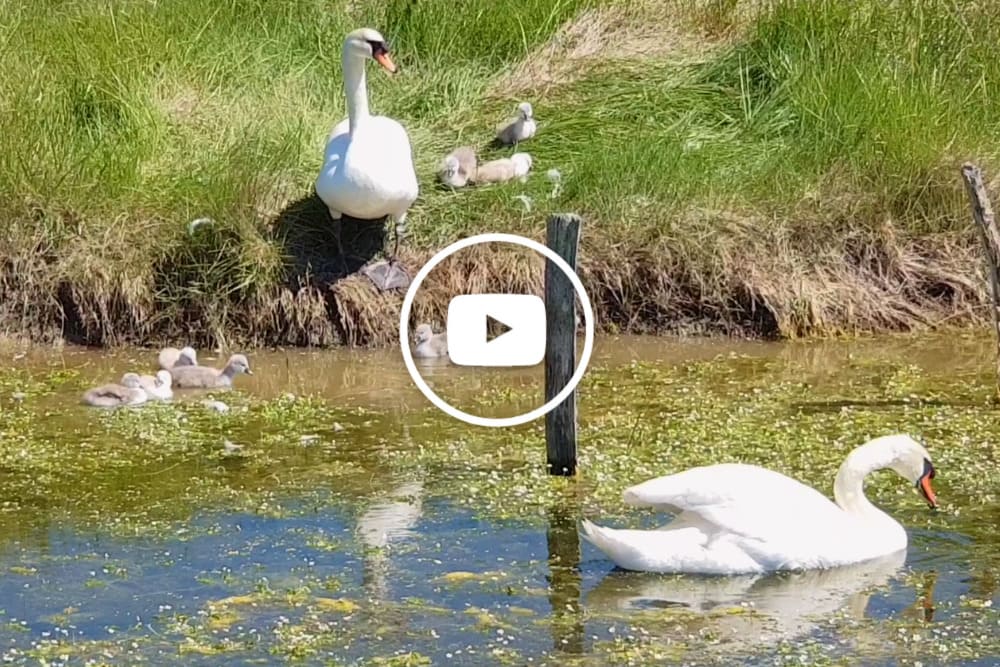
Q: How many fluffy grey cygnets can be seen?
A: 8